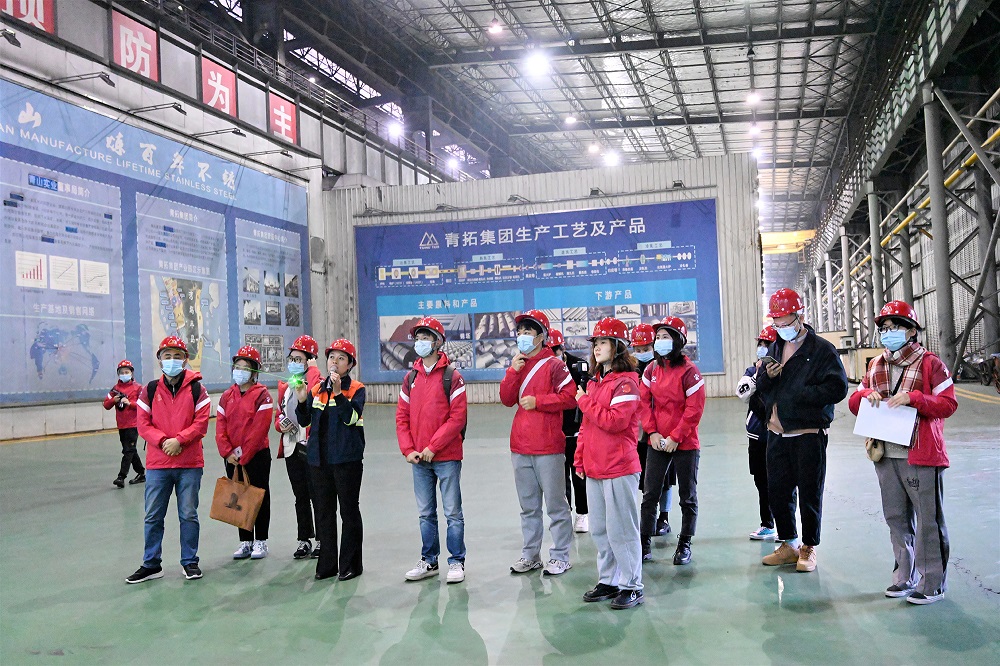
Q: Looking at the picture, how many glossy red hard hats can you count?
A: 14